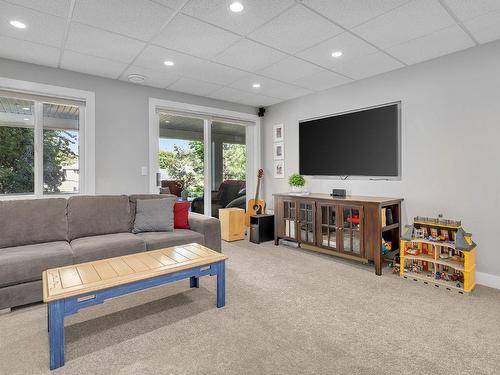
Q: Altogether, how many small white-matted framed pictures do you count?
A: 3